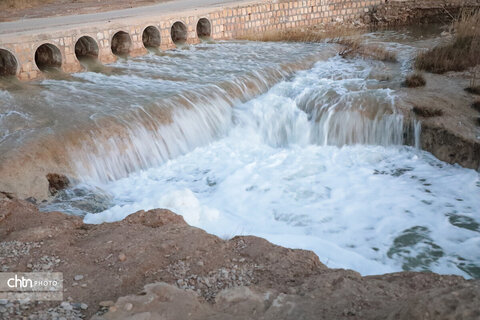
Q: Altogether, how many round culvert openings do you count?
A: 7